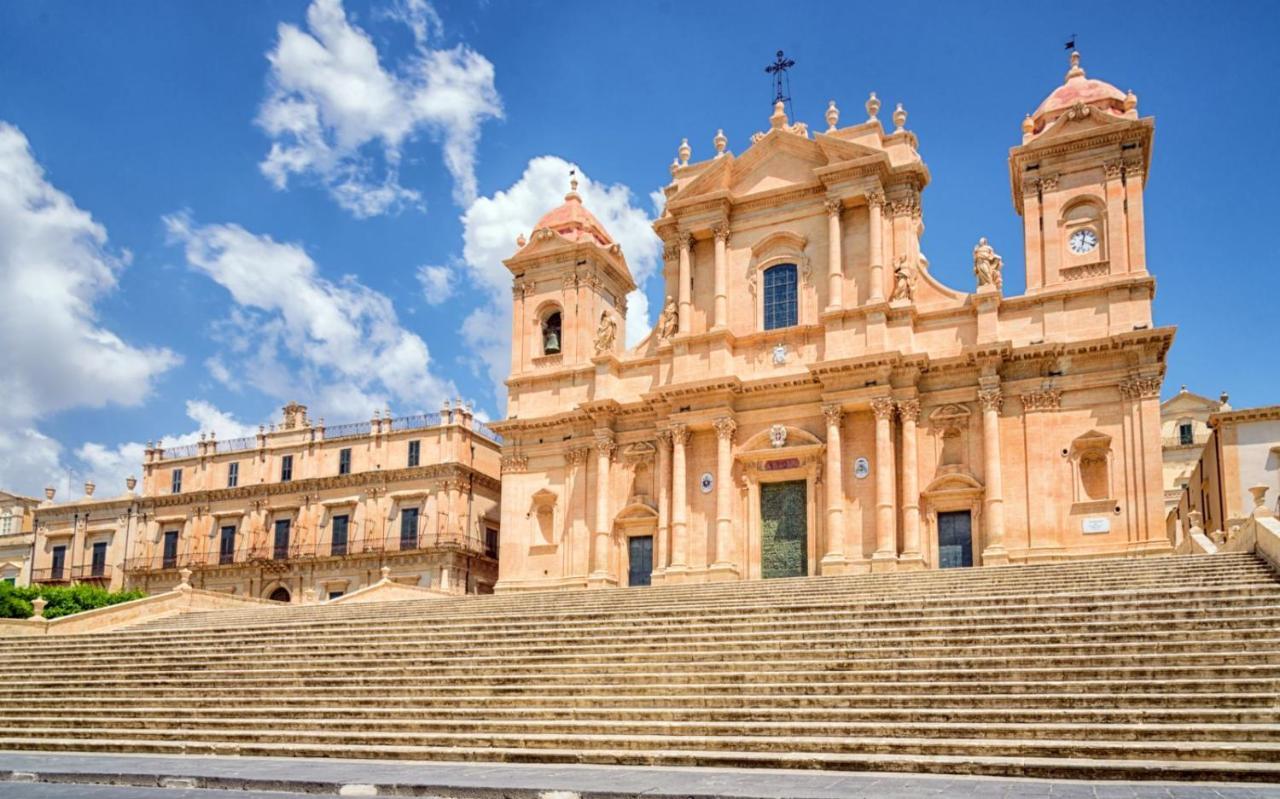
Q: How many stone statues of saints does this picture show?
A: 4